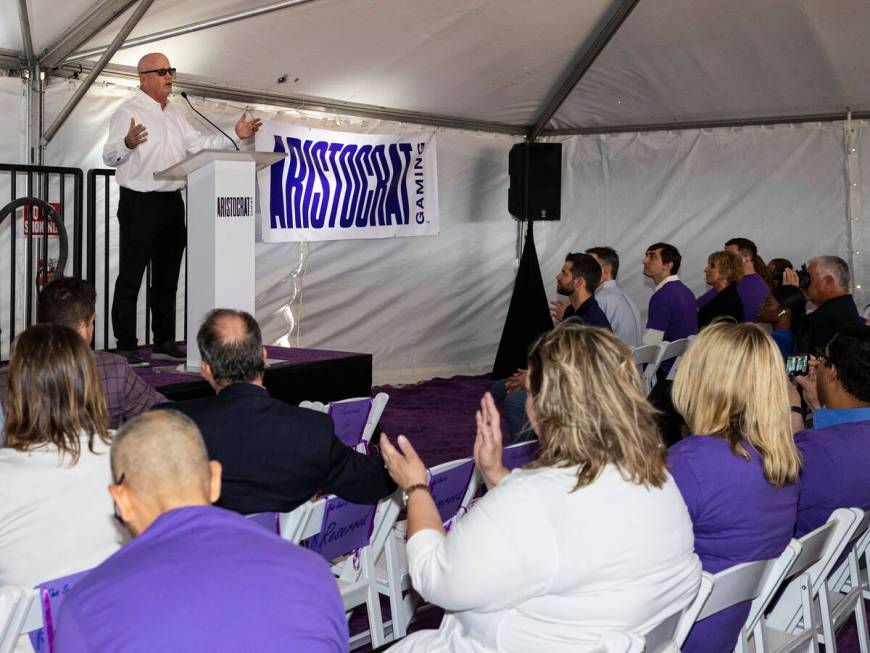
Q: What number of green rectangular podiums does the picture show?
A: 0